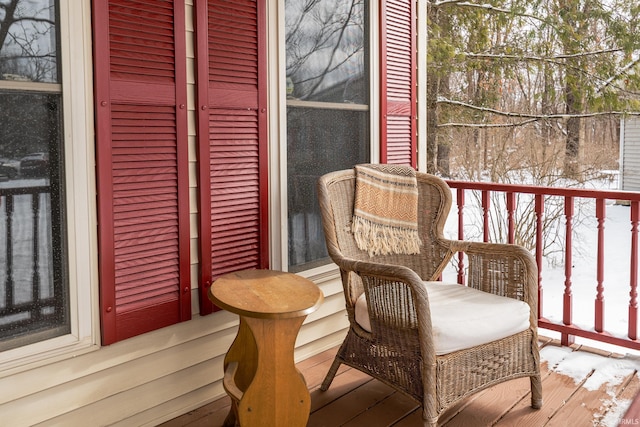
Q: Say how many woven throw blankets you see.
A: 1